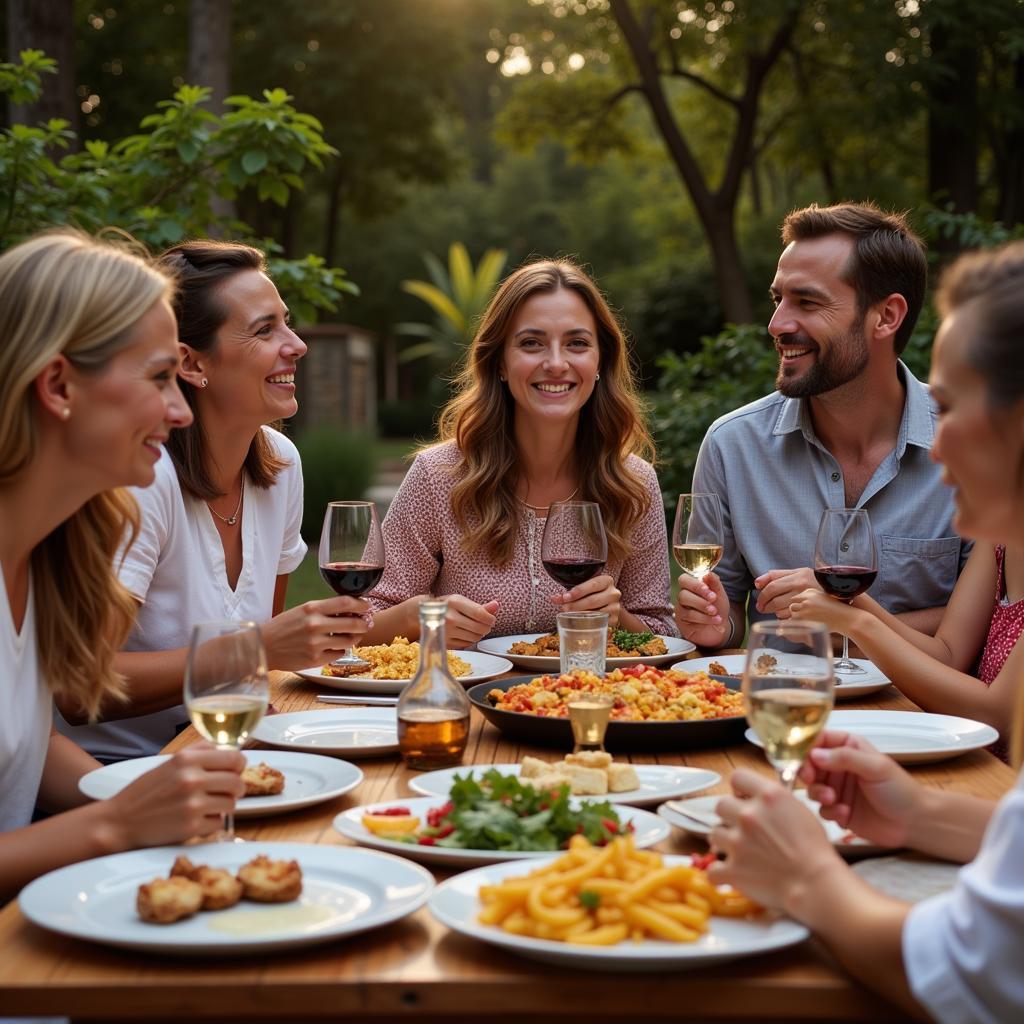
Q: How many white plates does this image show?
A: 11